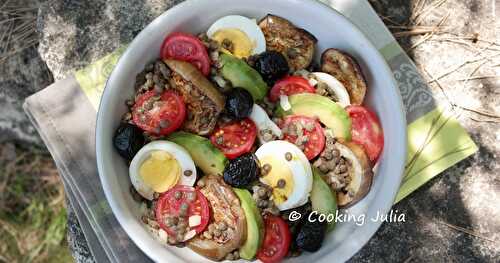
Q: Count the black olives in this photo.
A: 5